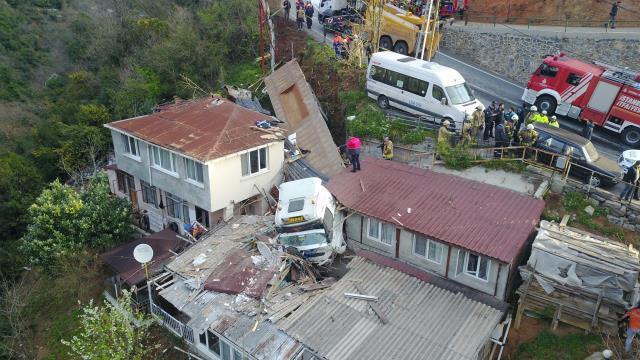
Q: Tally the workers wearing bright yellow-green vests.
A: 2